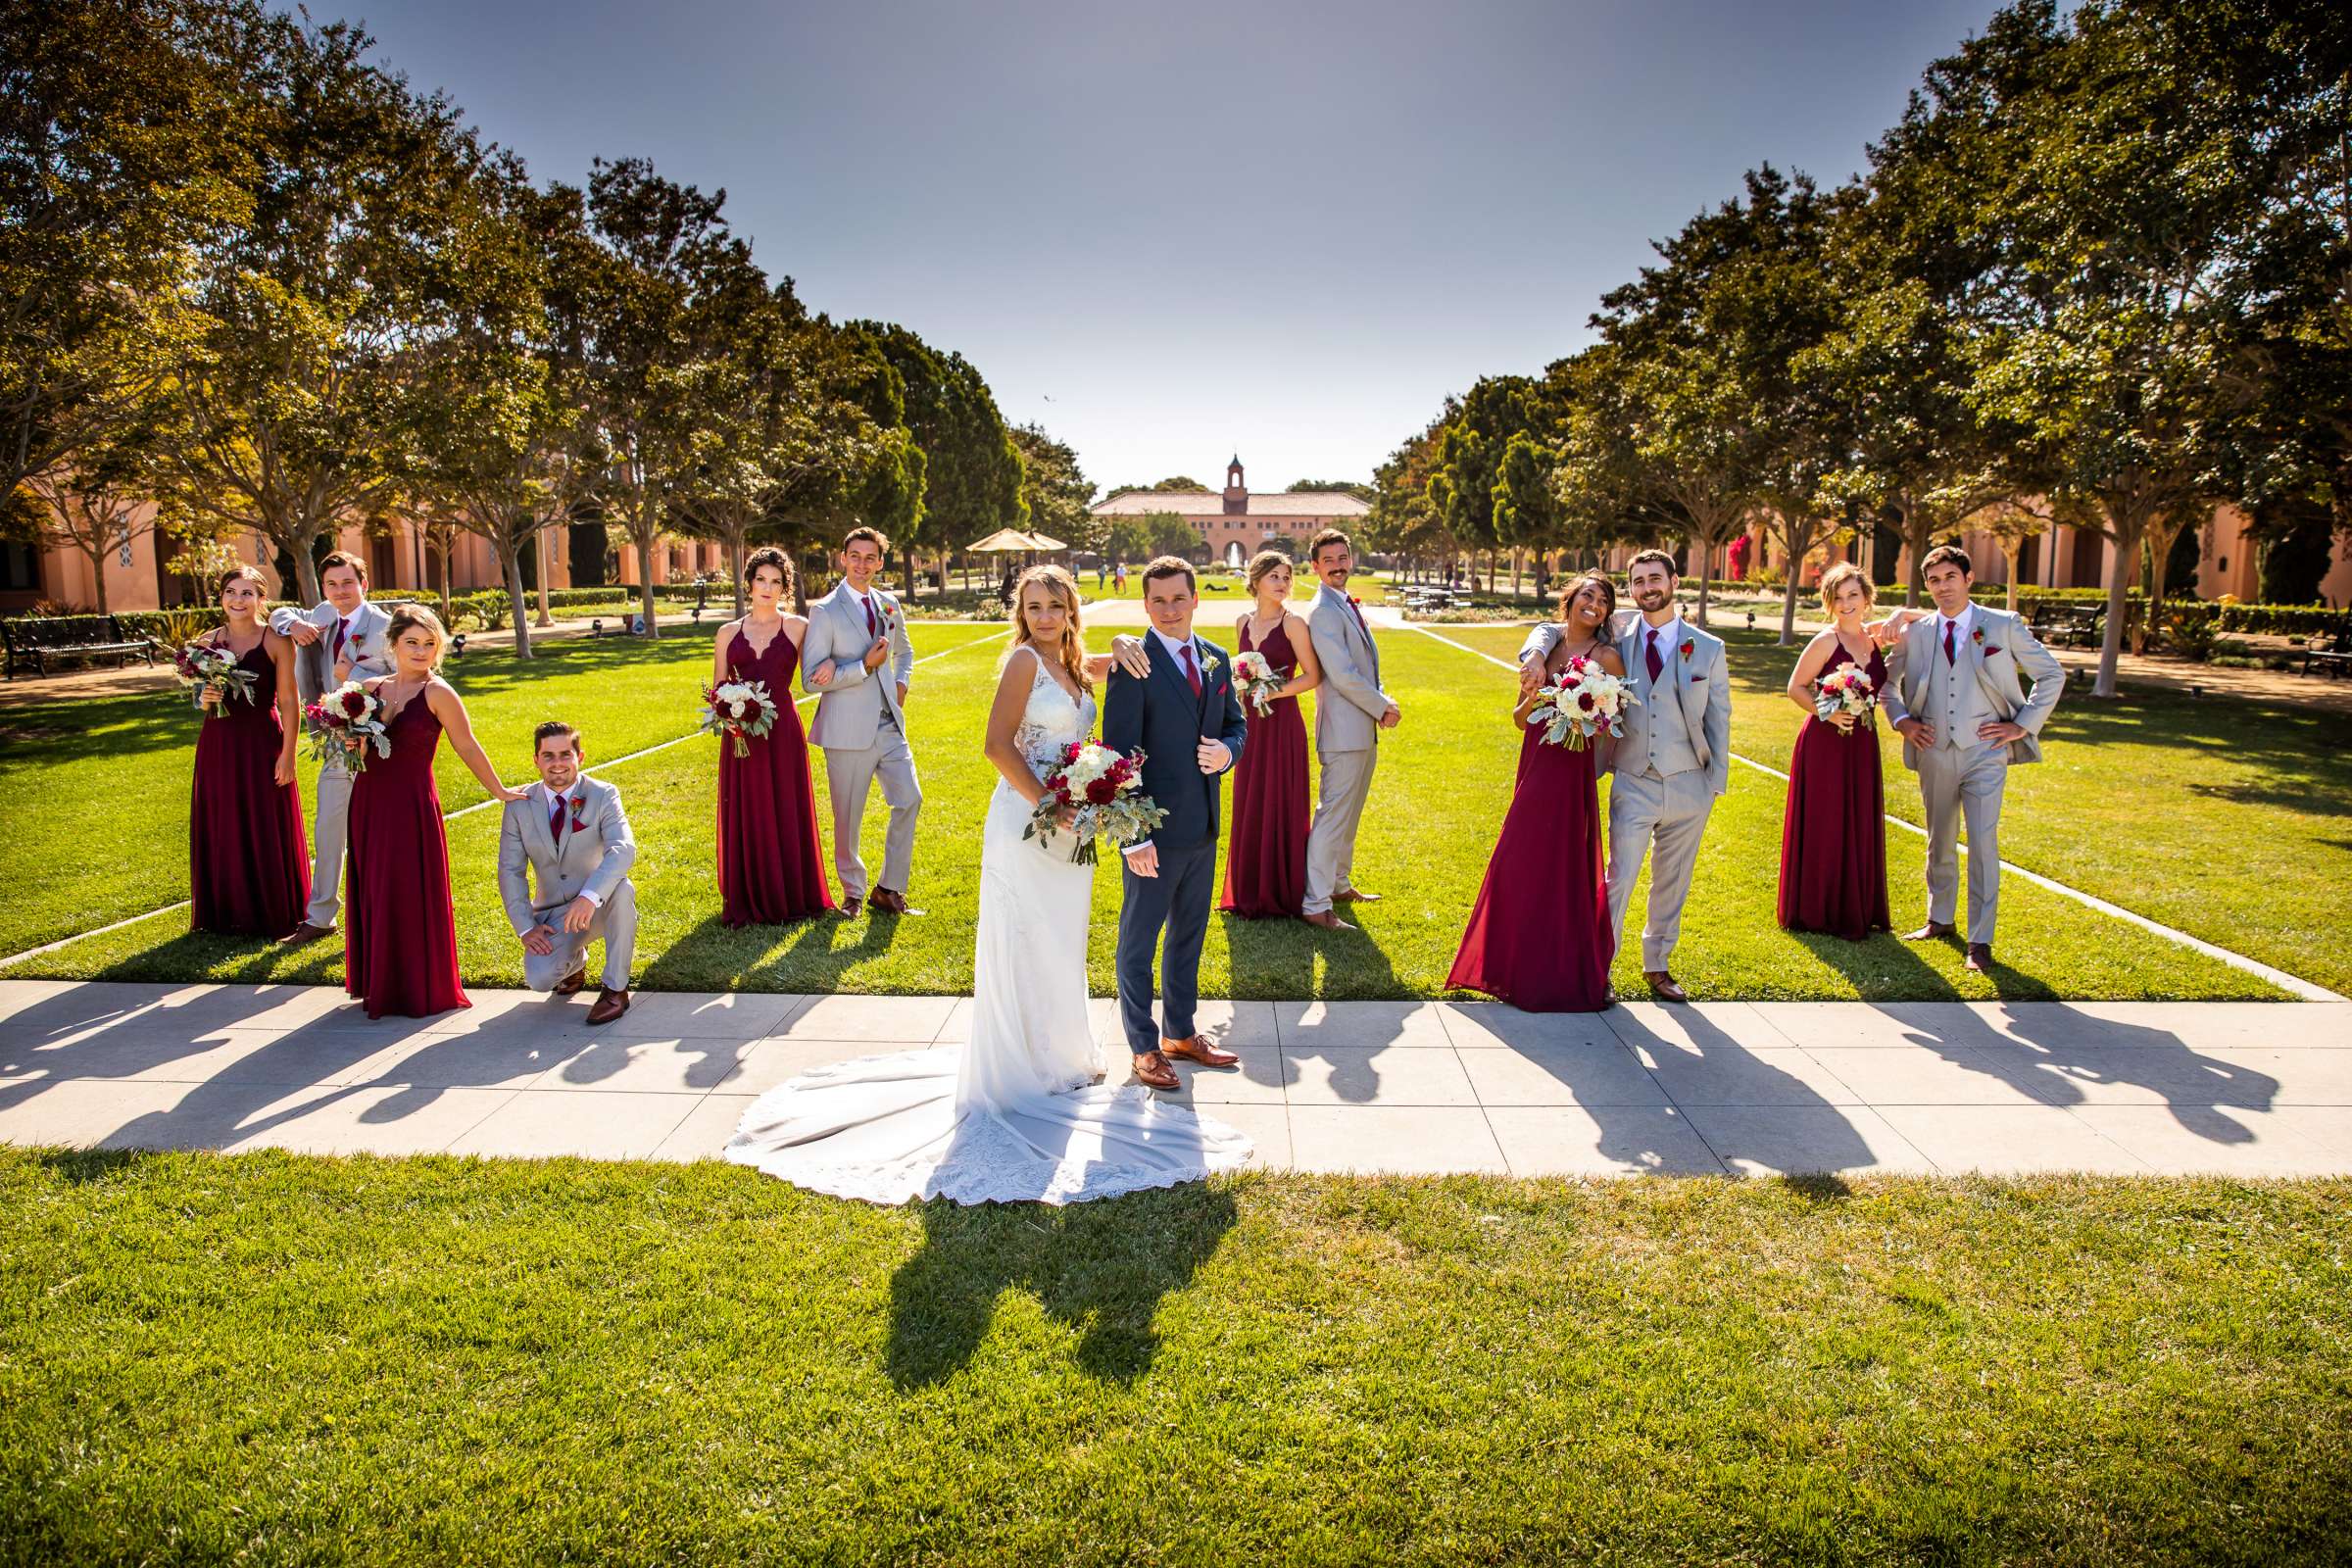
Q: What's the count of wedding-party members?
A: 14